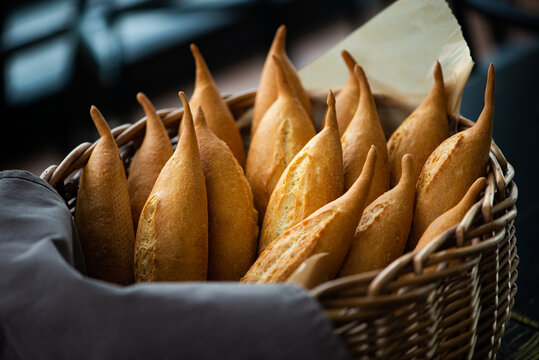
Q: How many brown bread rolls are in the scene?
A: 15